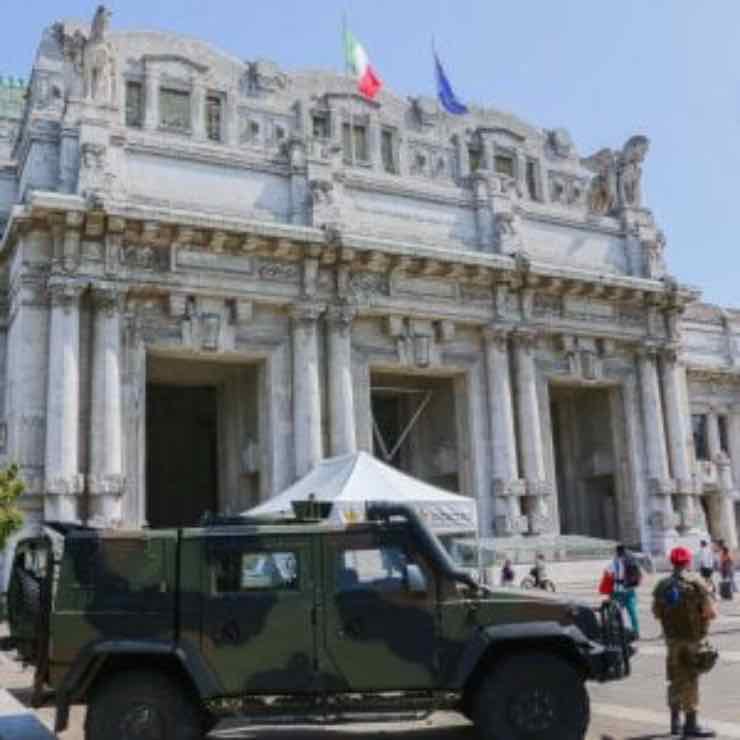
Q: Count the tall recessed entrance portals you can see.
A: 3